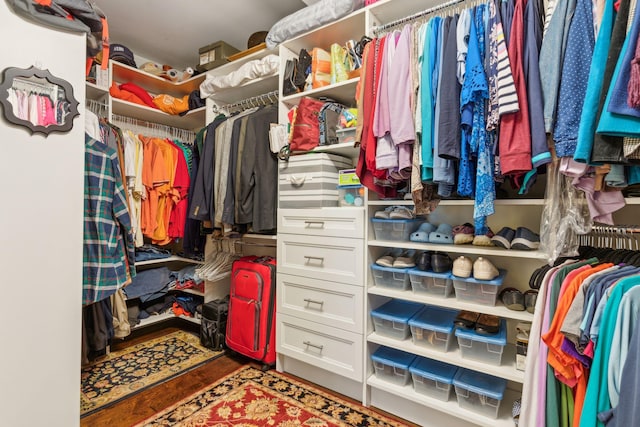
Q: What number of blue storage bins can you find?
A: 10